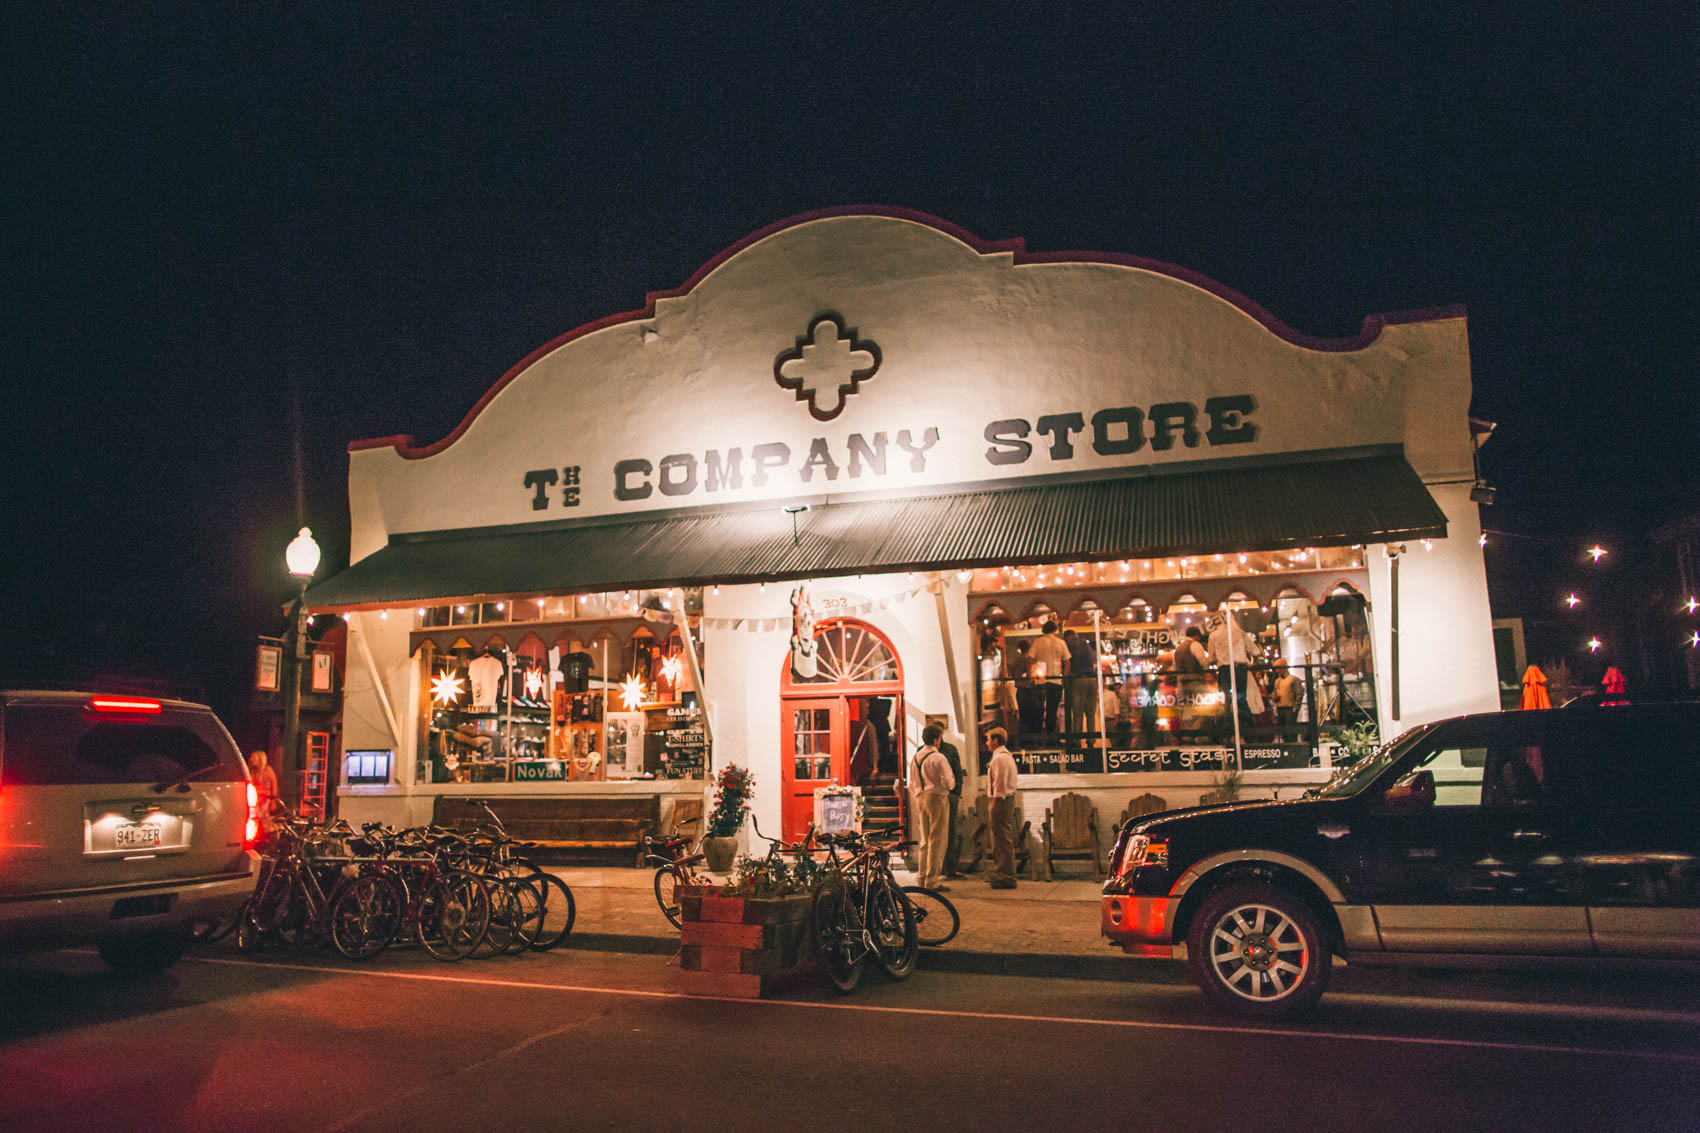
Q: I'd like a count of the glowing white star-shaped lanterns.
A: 4